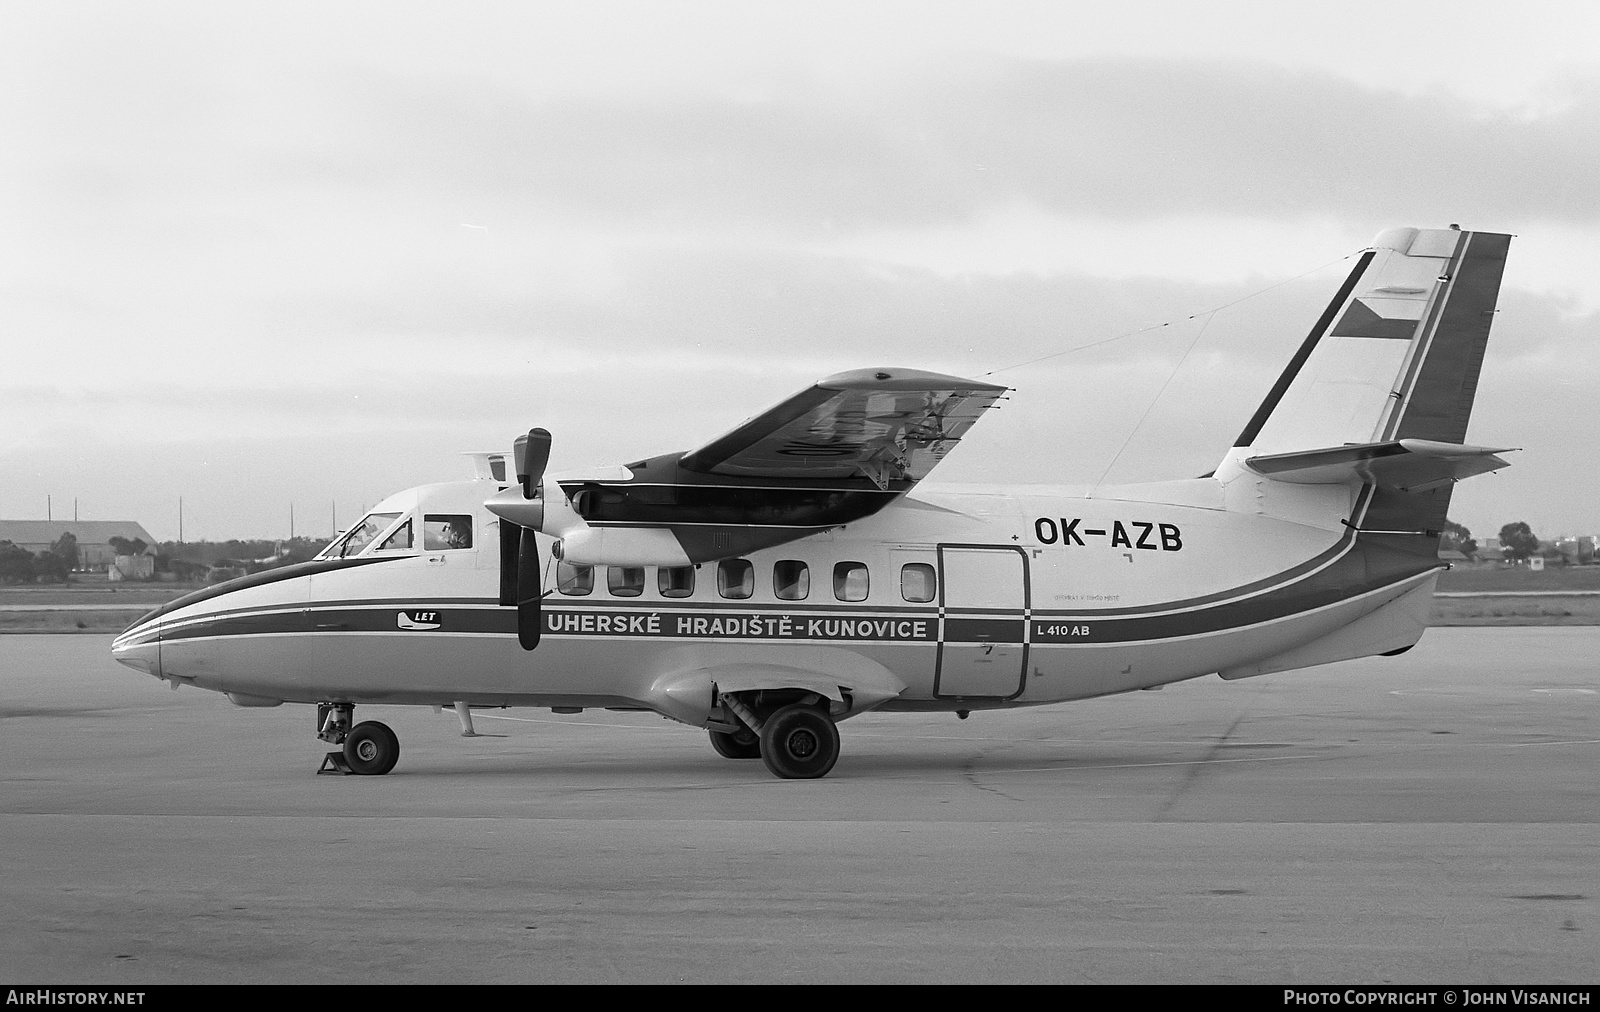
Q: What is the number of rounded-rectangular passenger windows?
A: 7